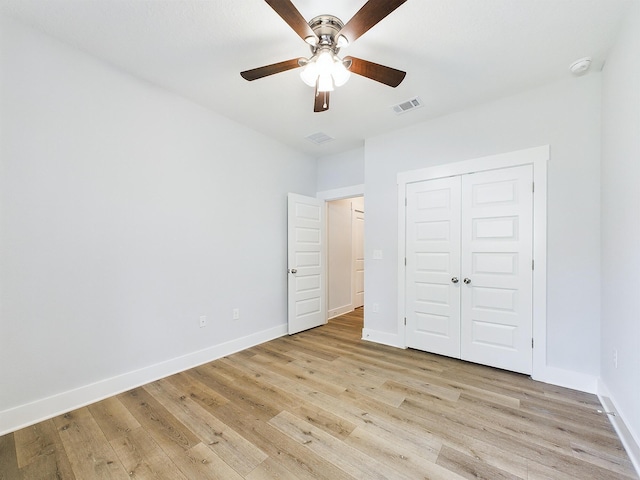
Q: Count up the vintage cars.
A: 0